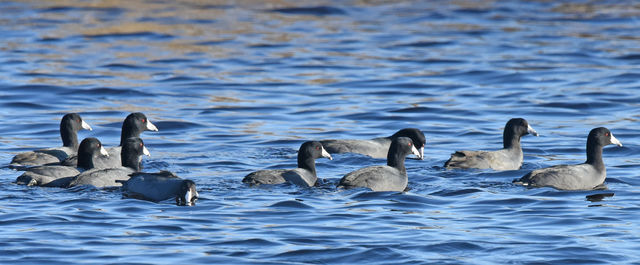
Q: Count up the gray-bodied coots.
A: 10